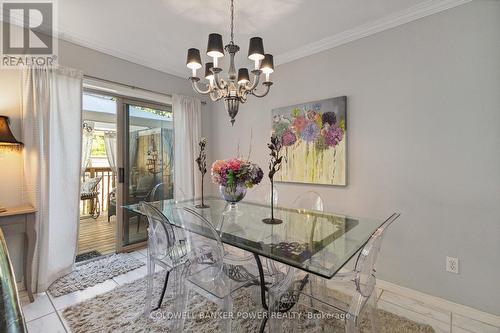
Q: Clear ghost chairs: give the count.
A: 6